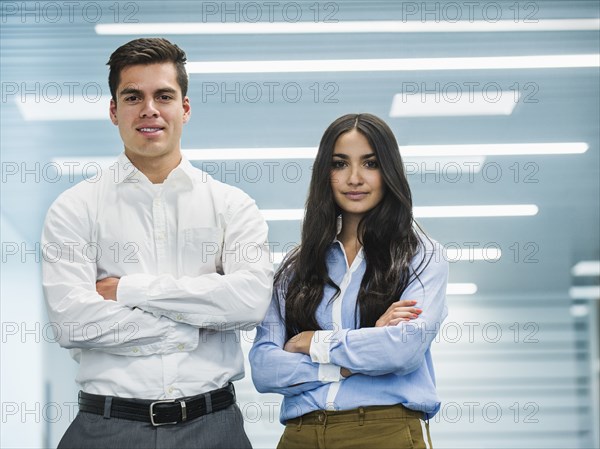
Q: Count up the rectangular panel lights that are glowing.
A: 4